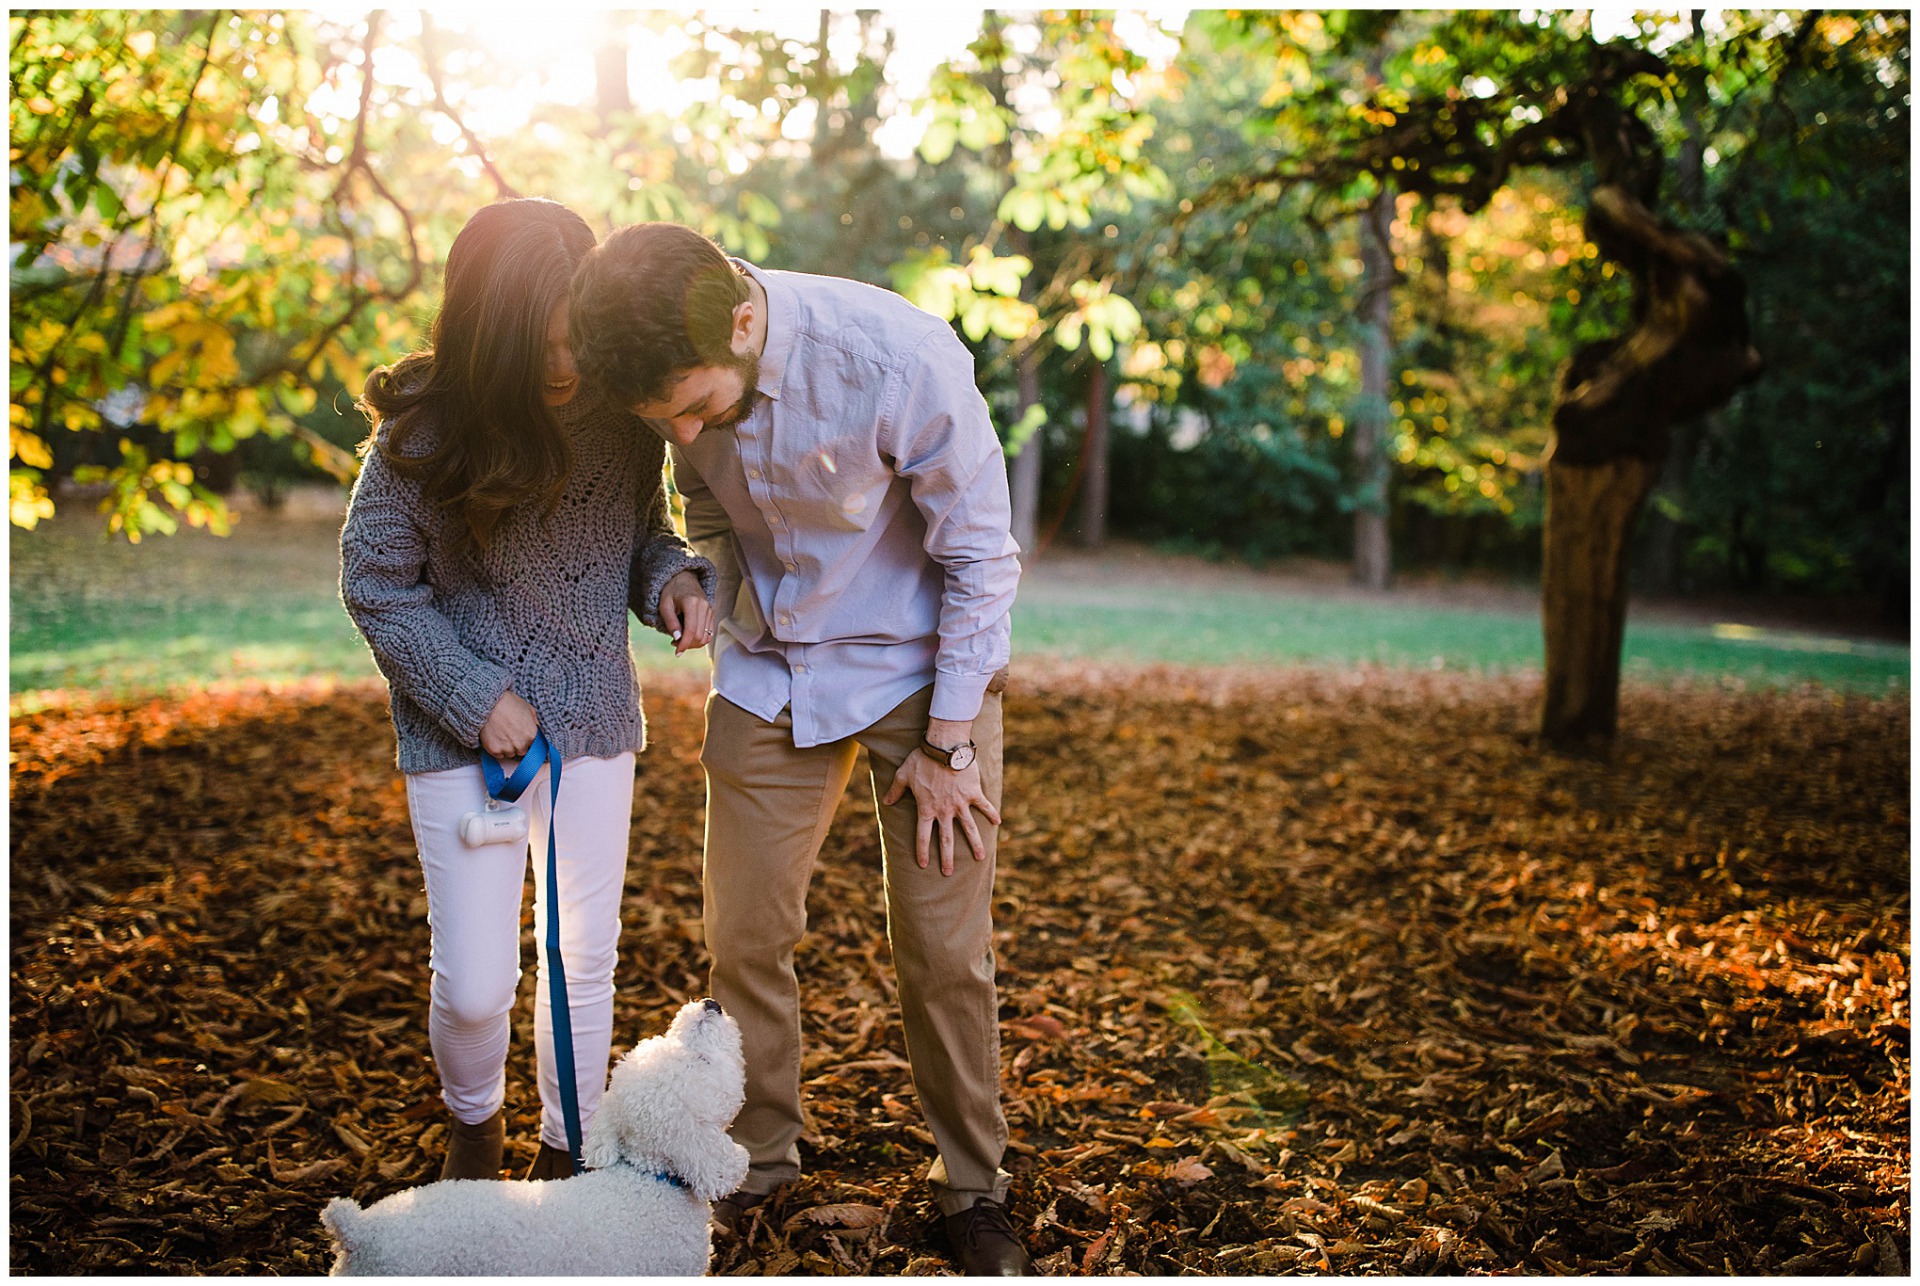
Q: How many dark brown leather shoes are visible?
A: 2